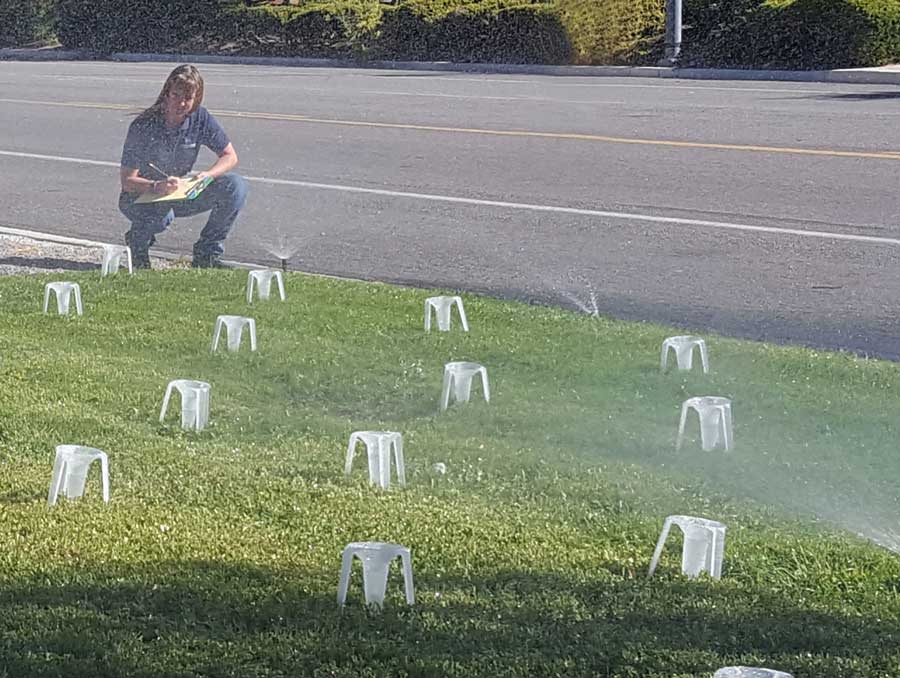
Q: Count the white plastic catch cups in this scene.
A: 14